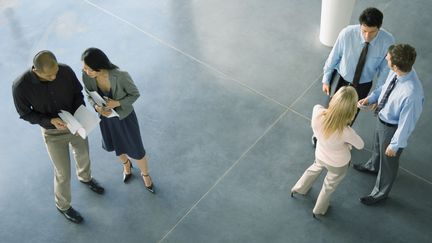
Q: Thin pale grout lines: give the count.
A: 2